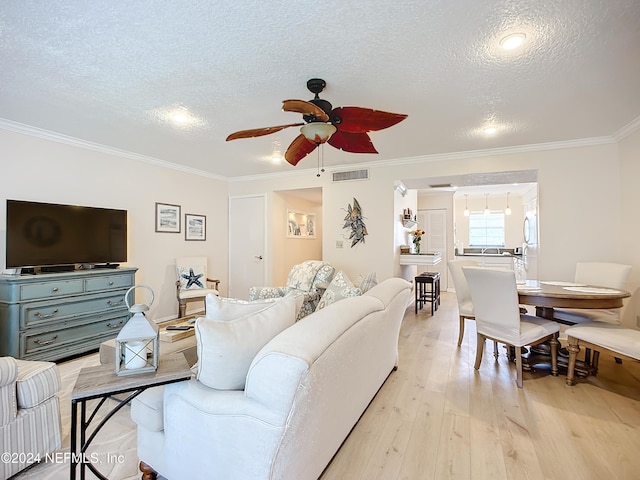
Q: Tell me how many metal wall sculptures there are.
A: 1